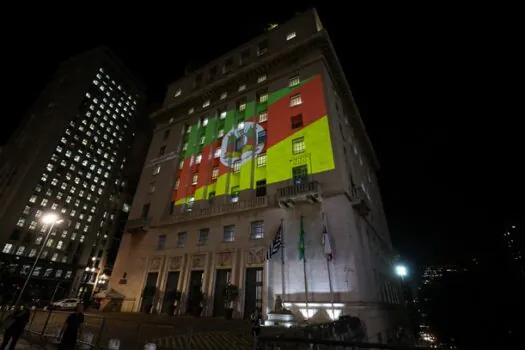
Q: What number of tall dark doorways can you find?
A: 5